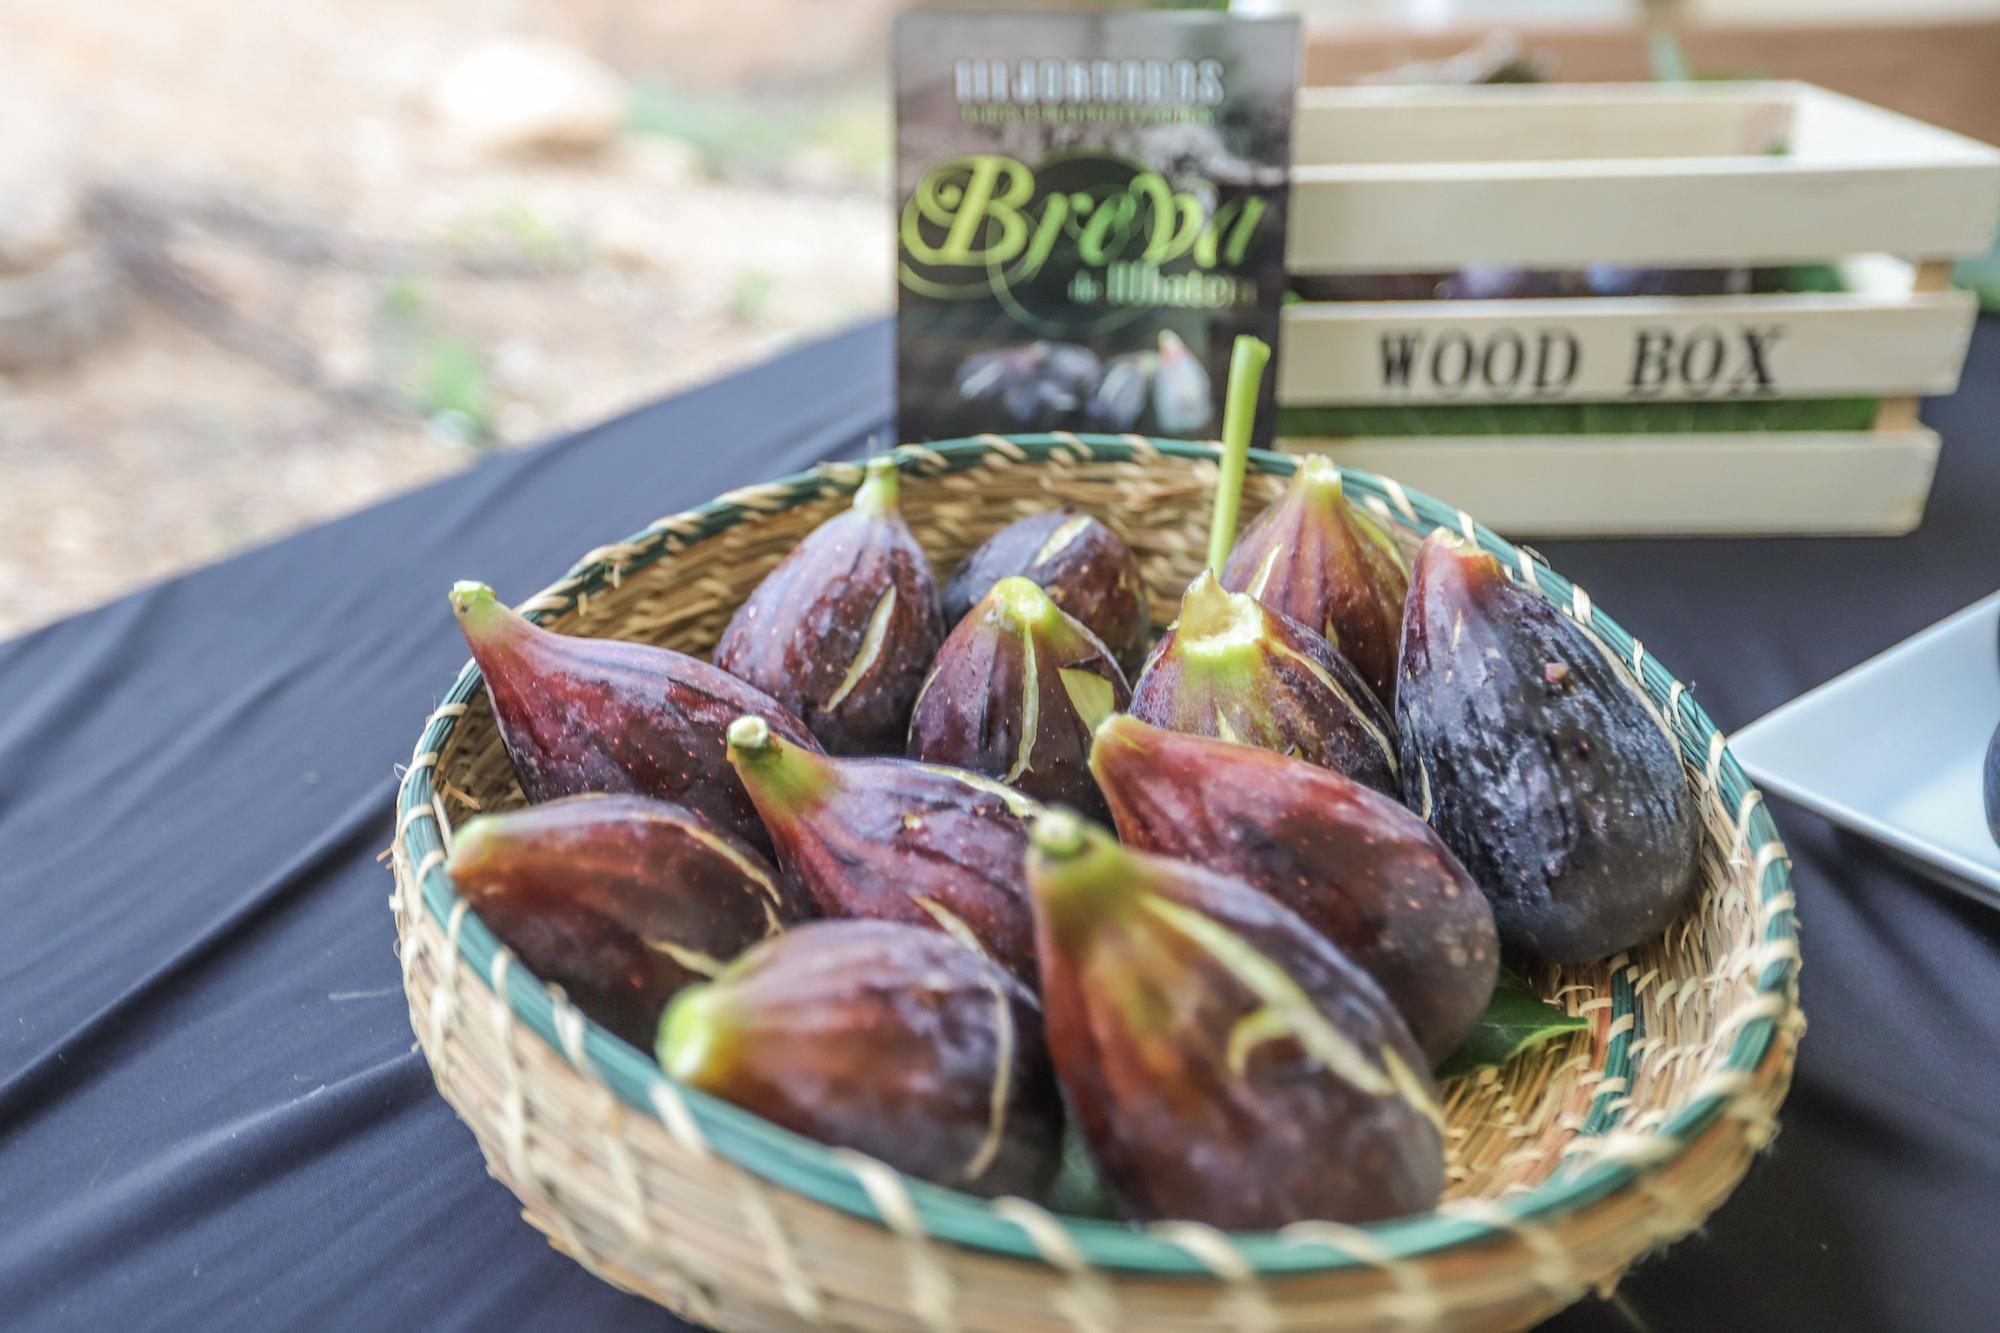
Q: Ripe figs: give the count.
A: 12